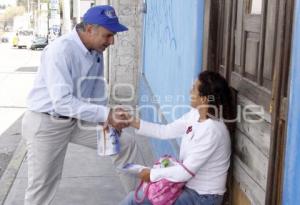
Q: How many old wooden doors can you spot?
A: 1